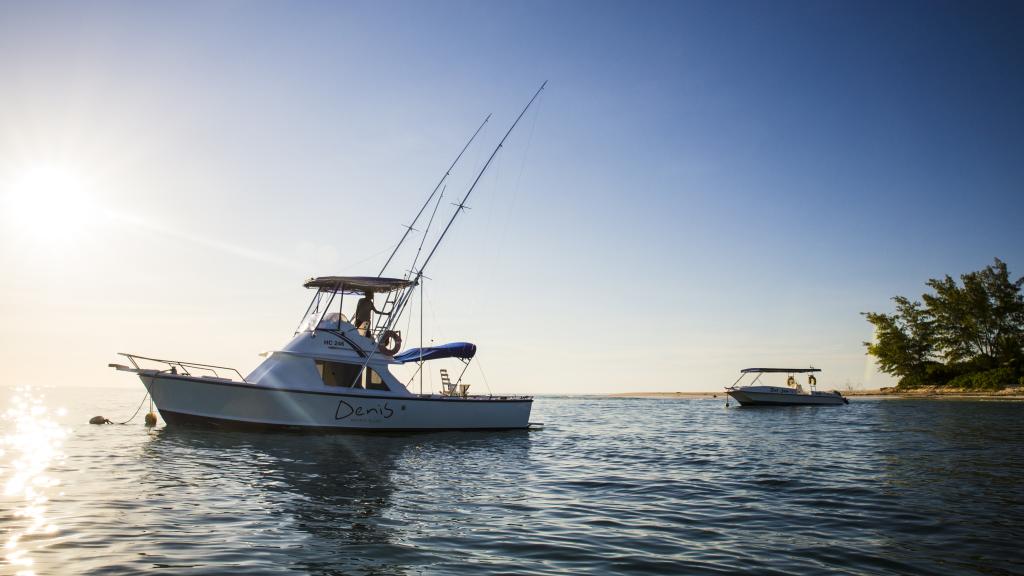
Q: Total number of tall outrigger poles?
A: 2